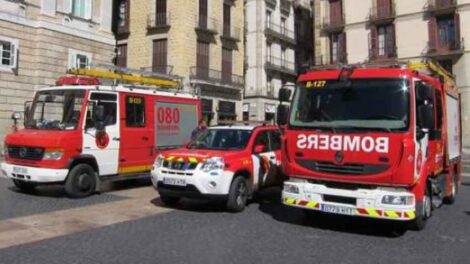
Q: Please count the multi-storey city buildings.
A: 4